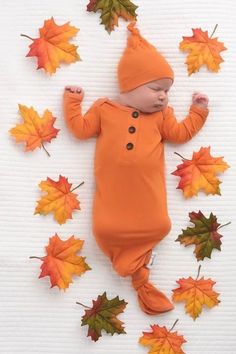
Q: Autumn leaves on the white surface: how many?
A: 11